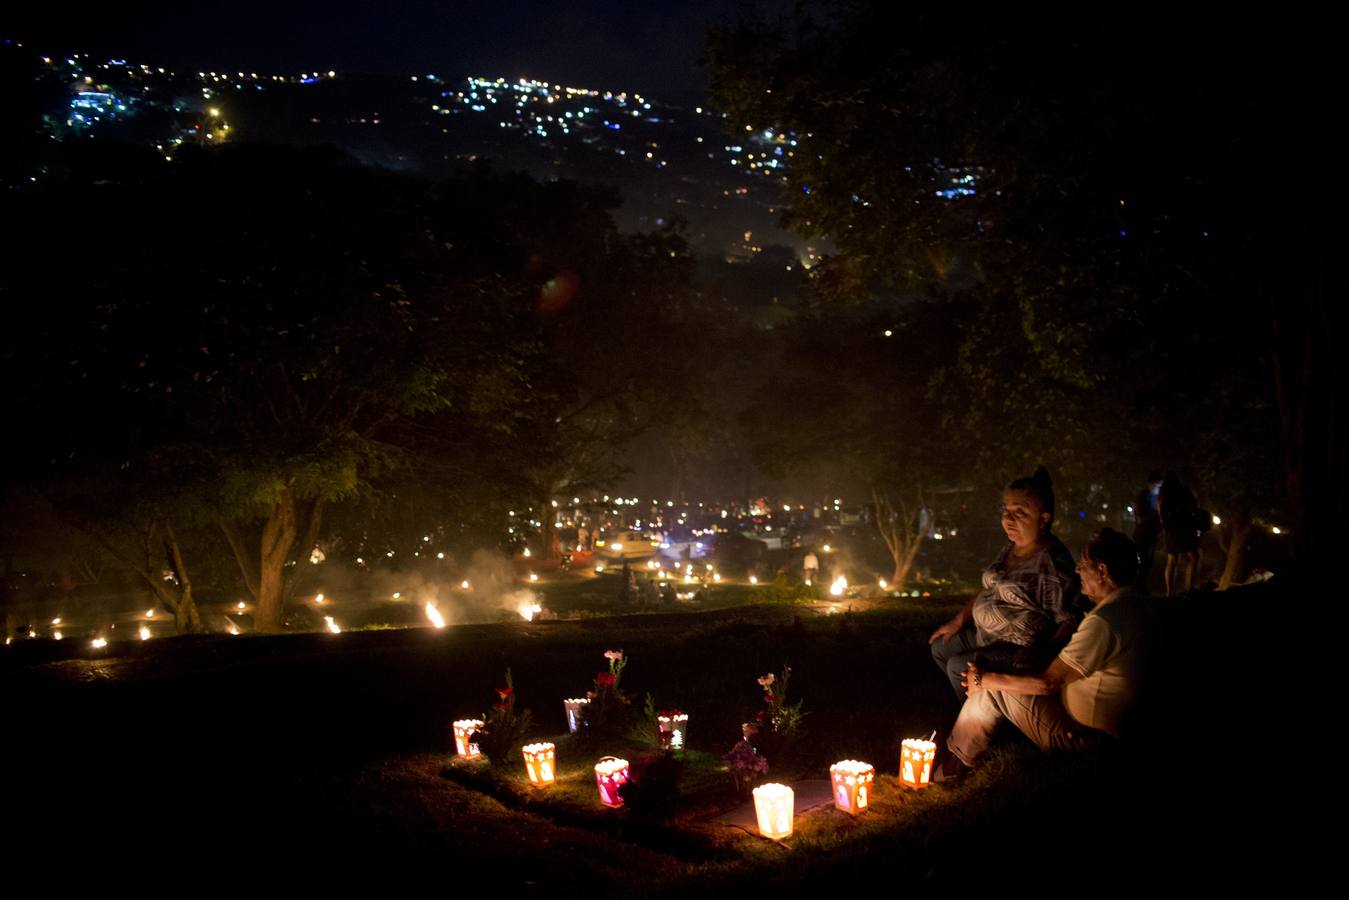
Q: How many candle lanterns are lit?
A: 8